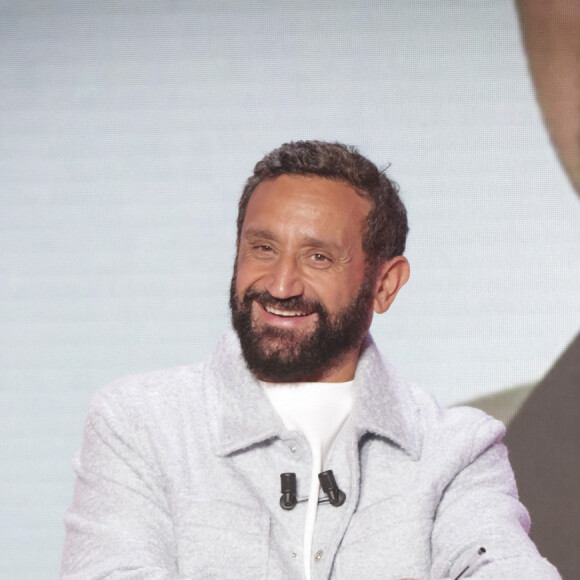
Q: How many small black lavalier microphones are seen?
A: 2